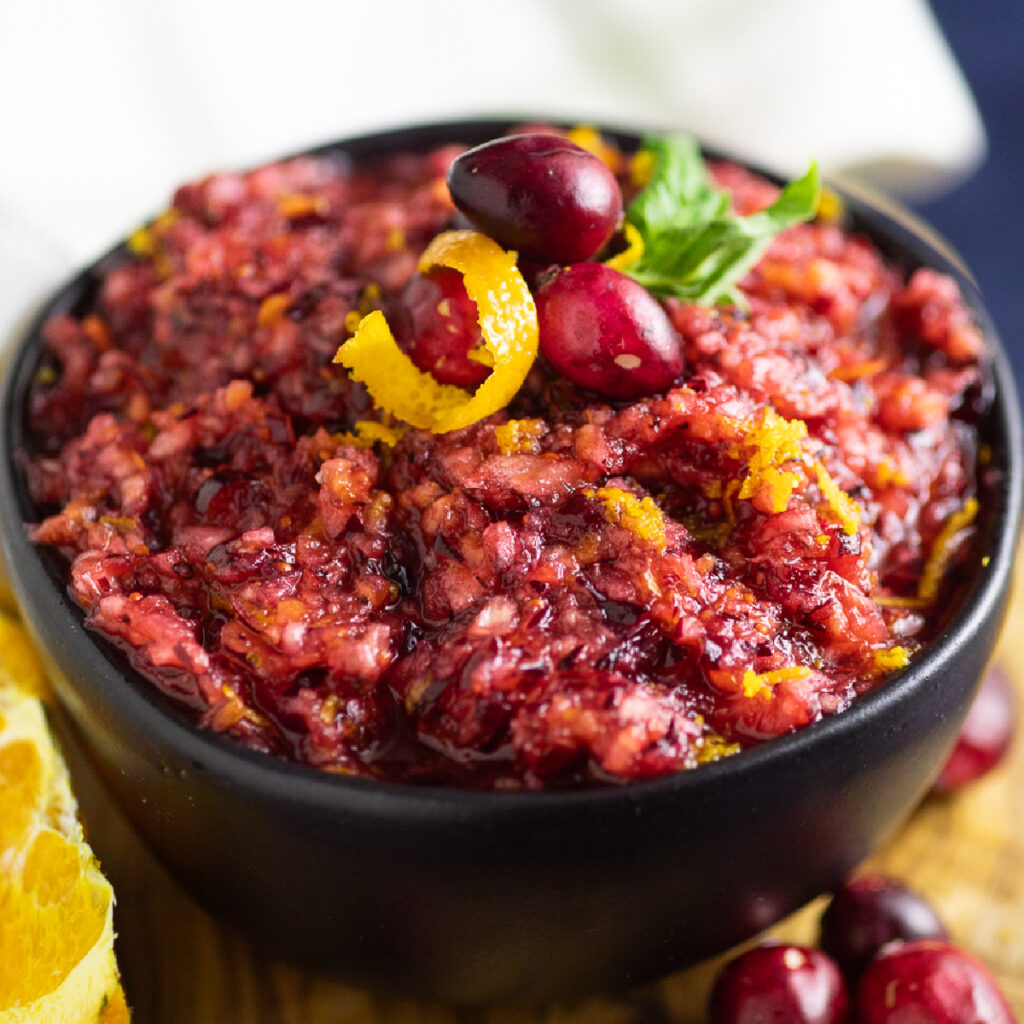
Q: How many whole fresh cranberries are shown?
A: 7